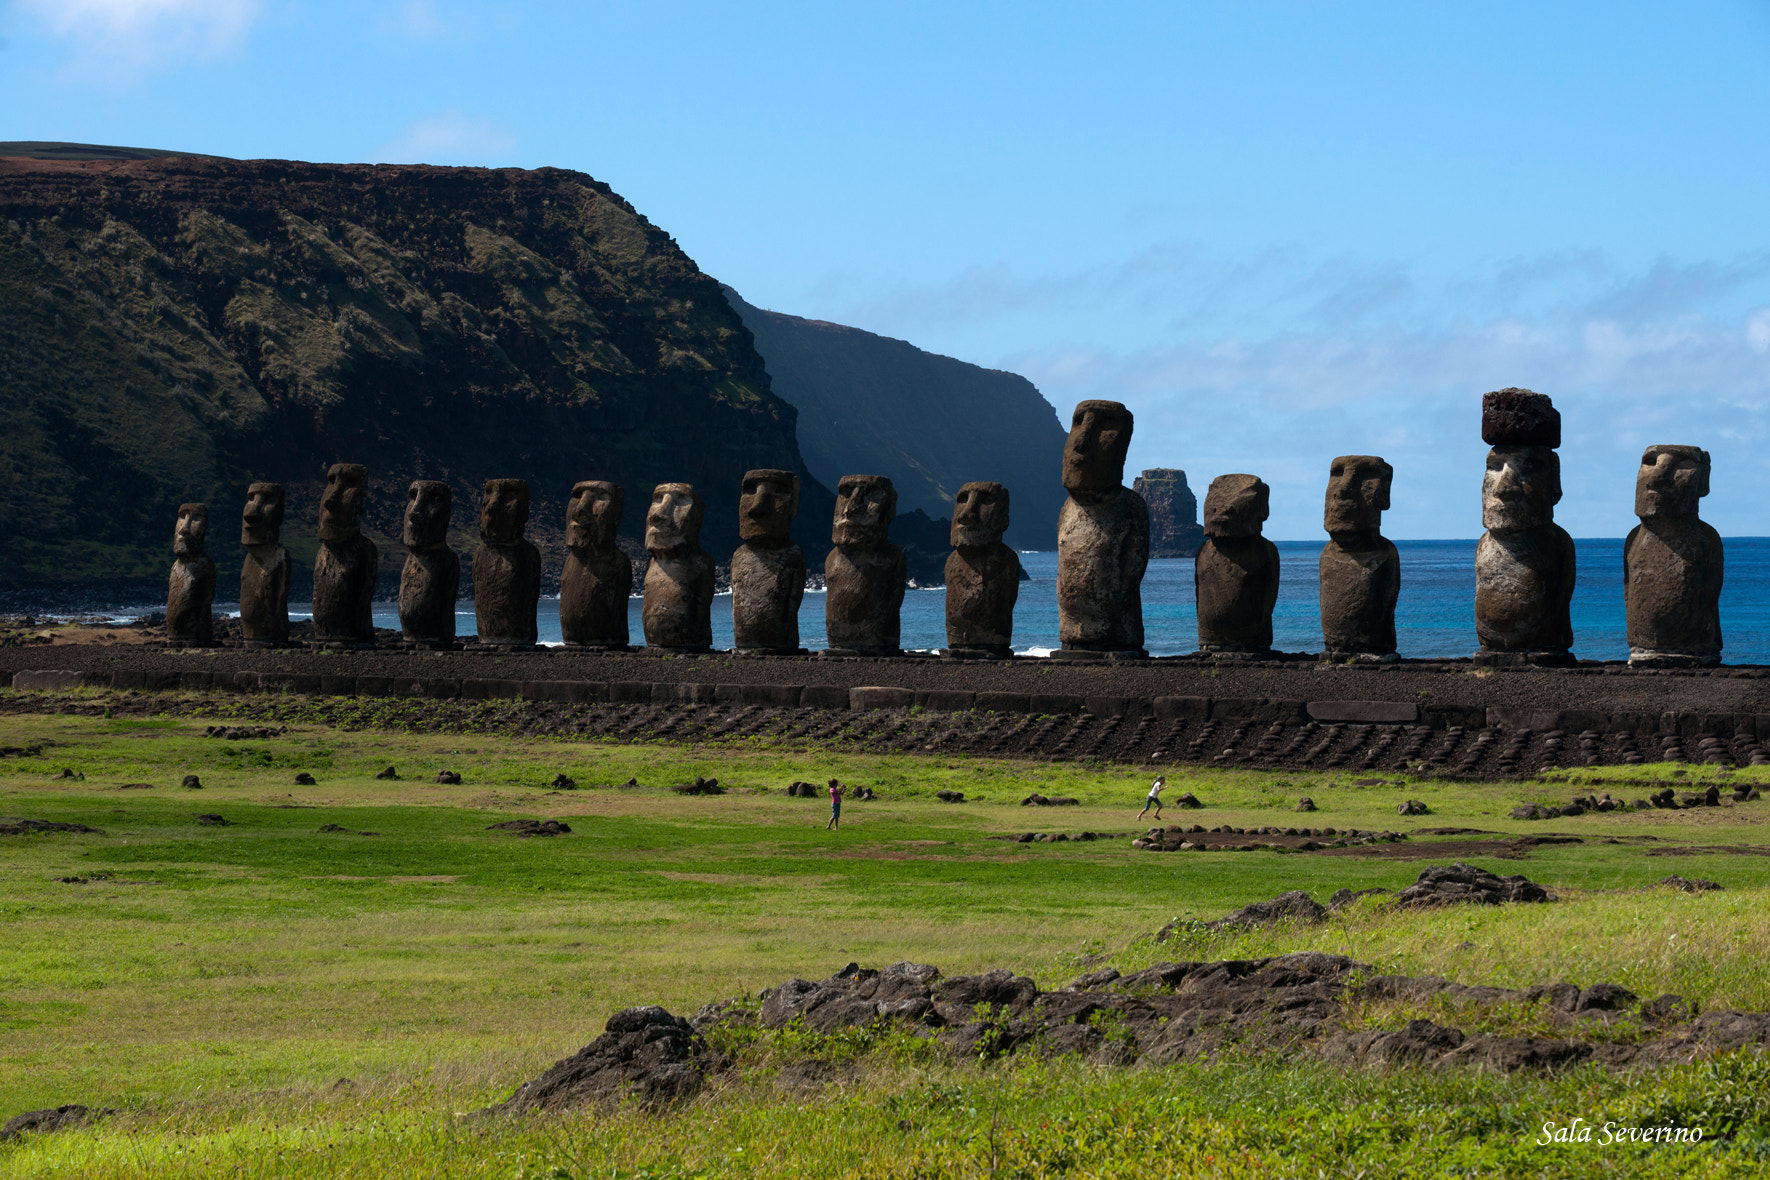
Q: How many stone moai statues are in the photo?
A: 15